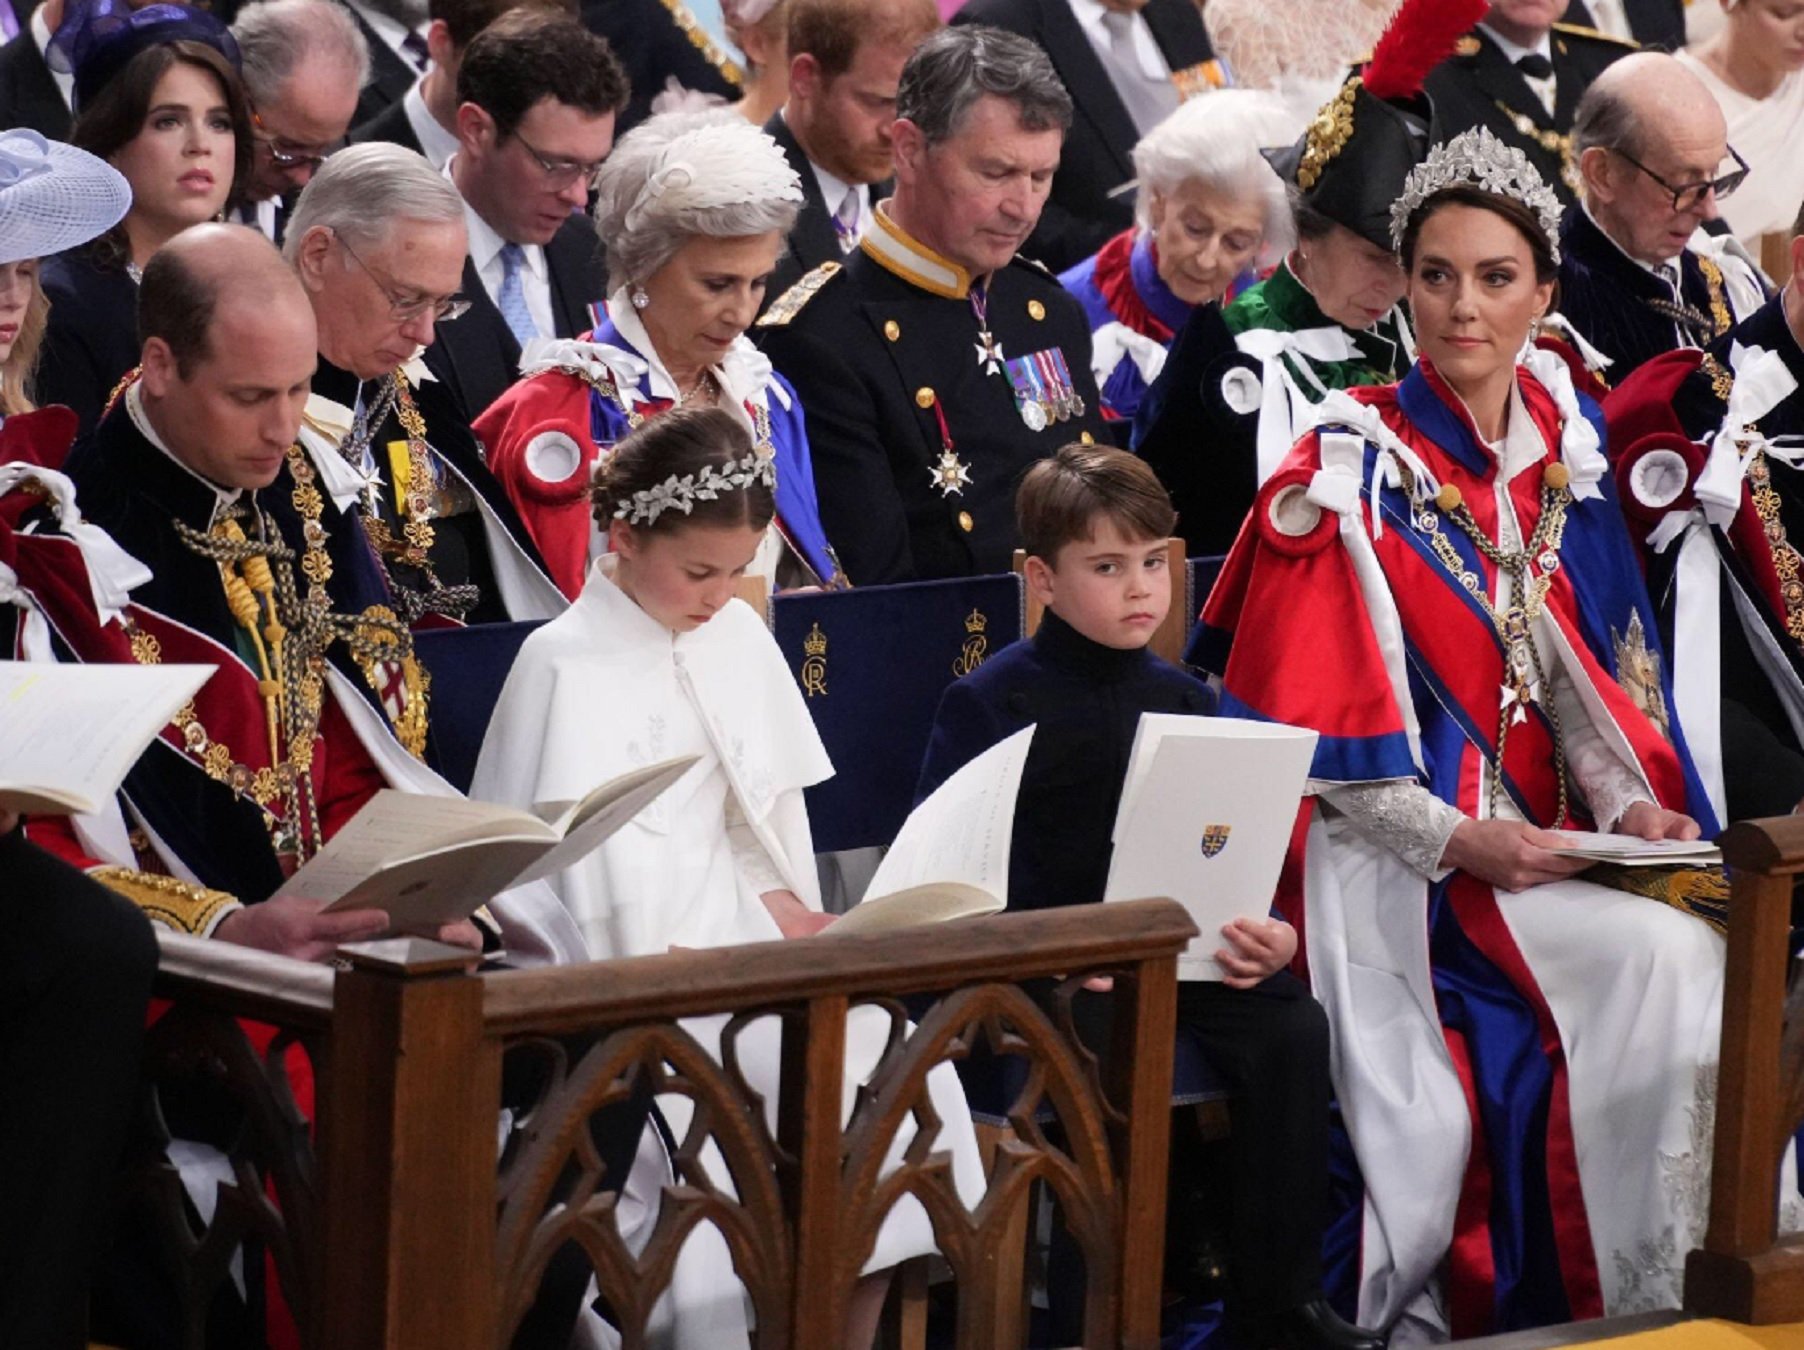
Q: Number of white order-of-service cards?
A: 5